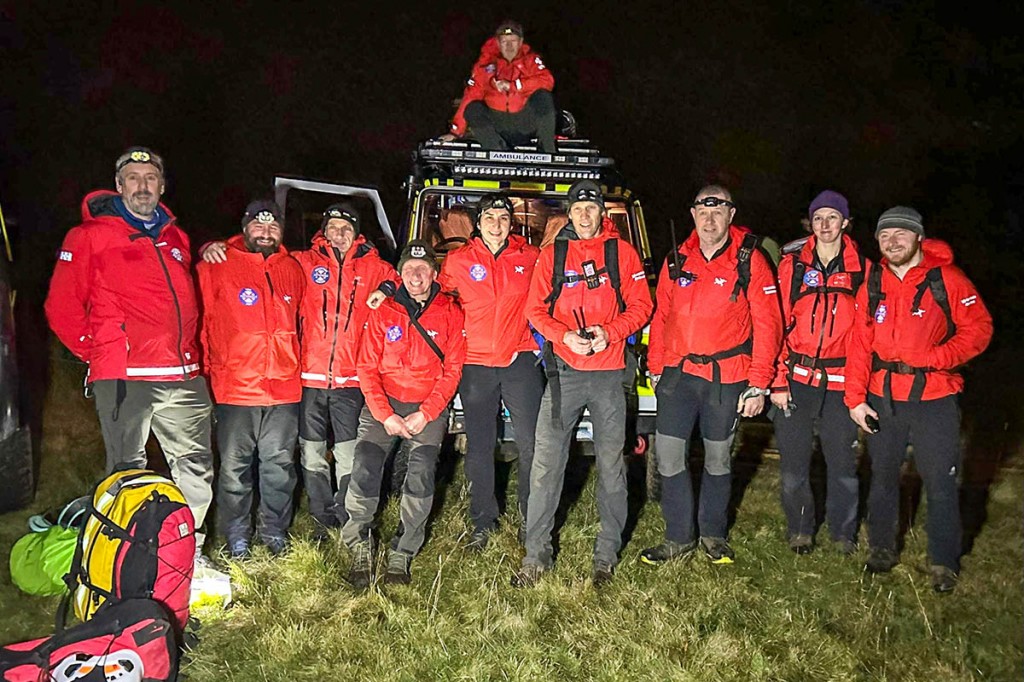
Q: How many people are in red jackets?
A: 10